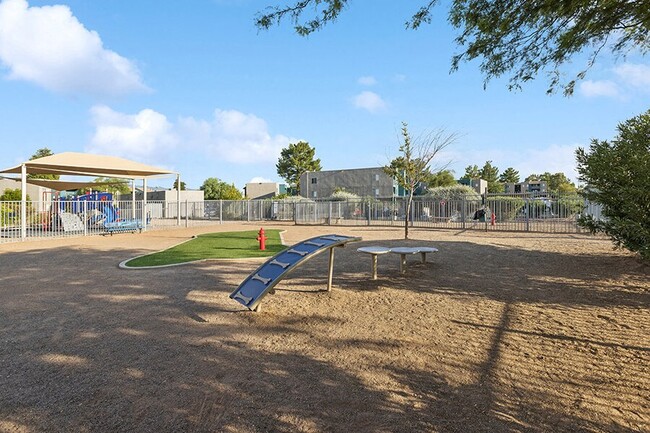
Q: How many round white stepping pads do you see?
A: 3